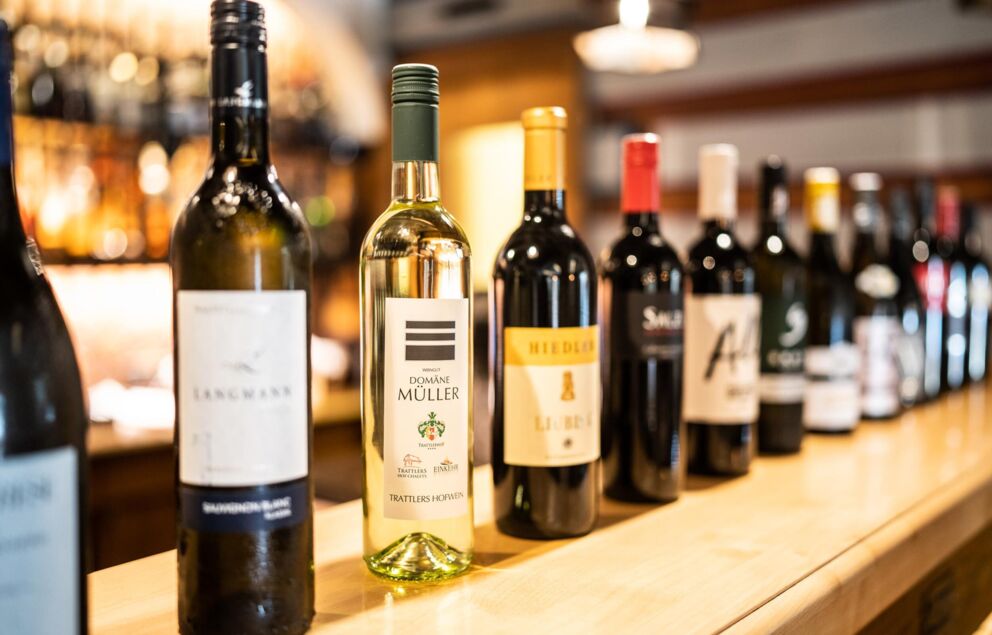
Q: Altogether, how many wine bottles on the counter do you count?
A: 13